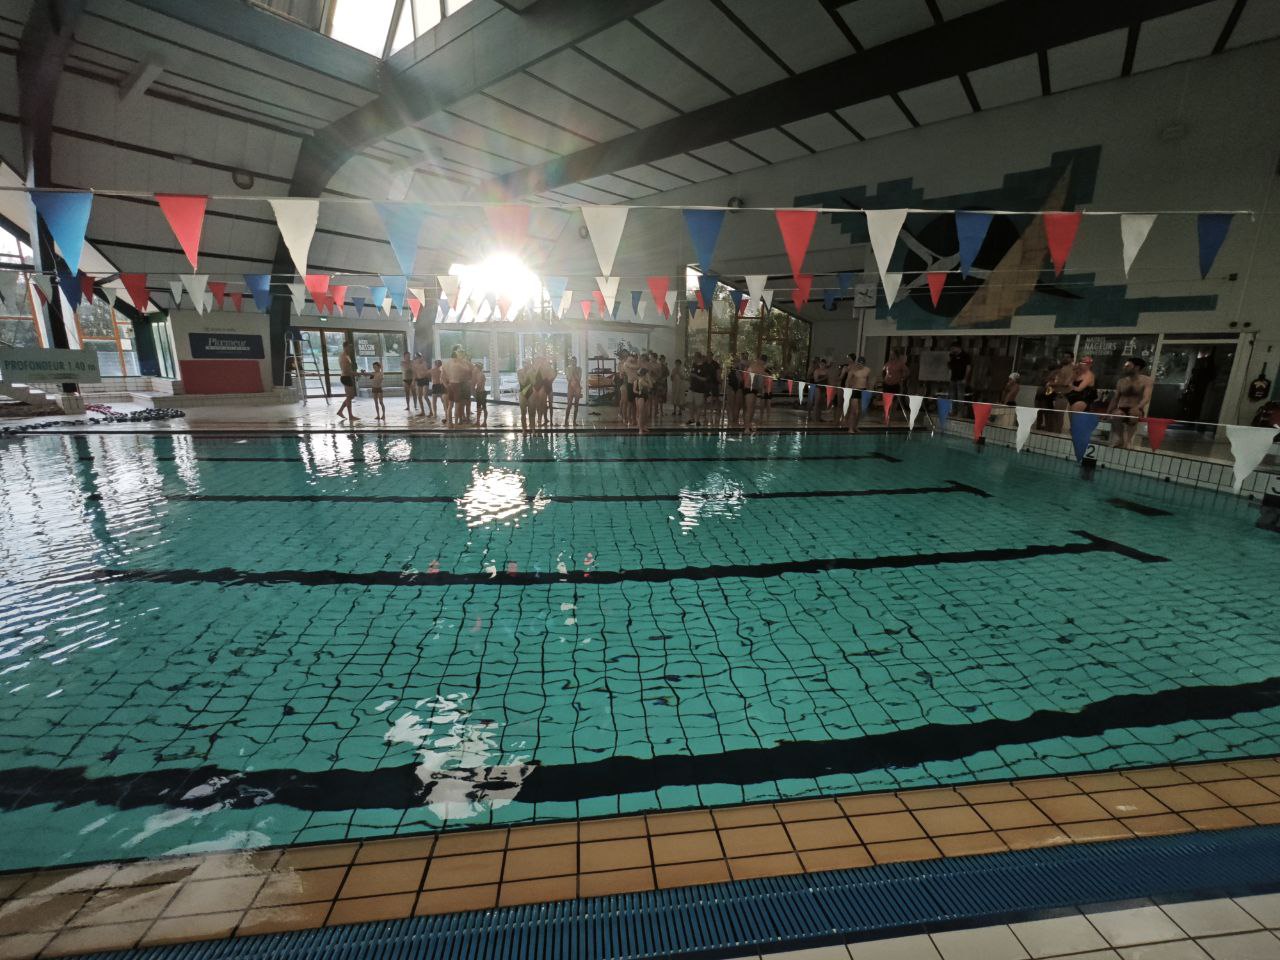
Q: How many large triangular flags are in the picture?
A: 13